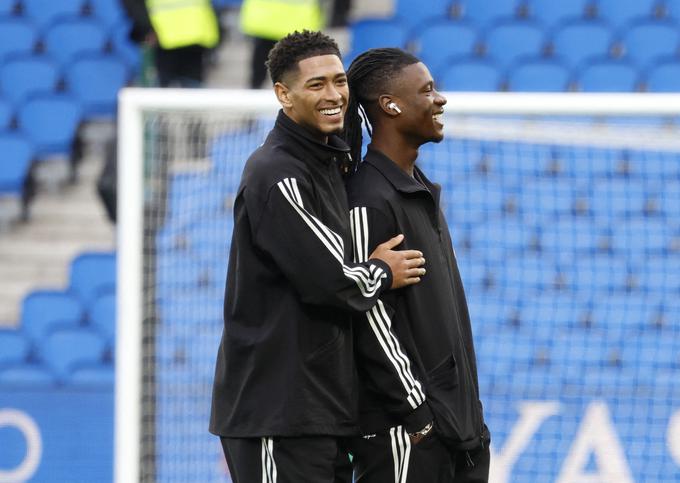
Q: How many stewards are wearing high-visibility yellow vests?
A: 2